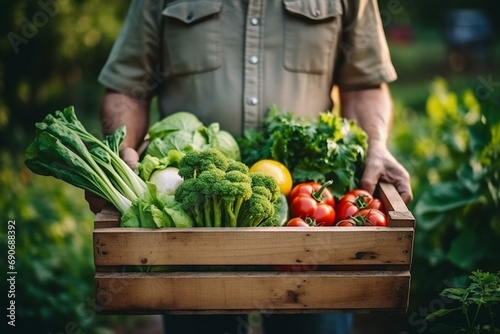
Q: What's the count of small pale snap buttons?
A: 3